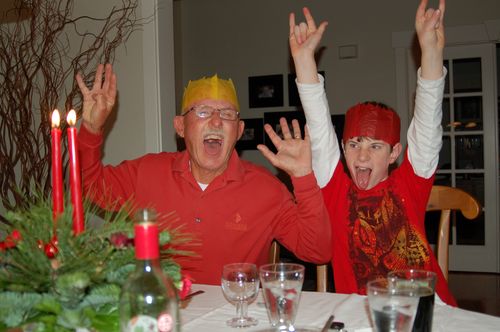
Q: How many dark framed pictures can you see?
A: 5